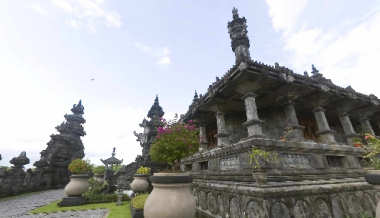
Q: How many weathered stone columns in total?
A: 7